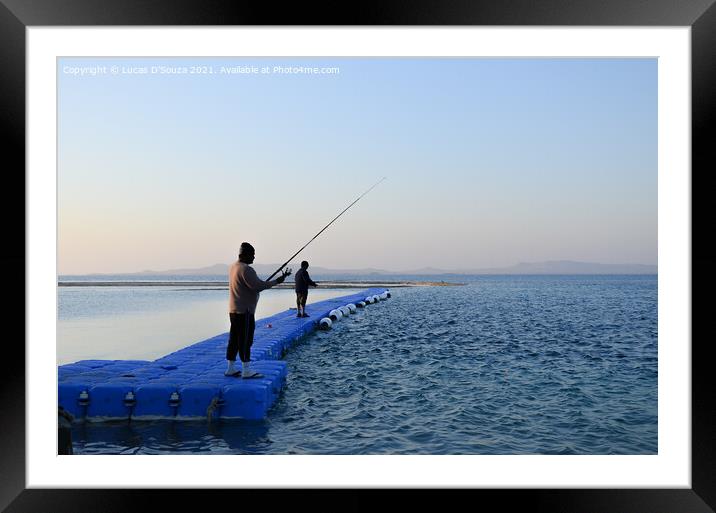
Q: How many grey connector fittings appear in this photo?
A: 3